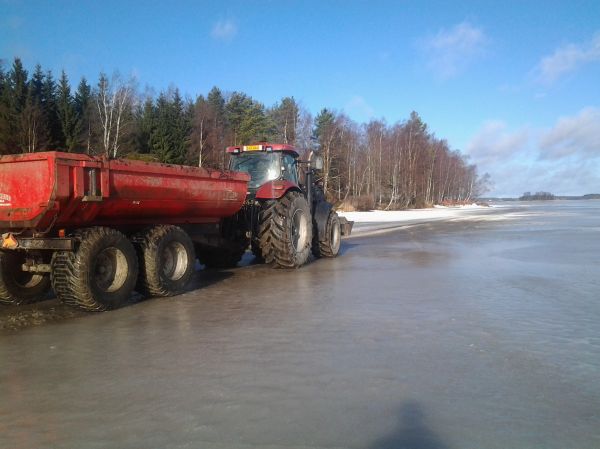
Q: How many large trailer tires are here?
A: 3